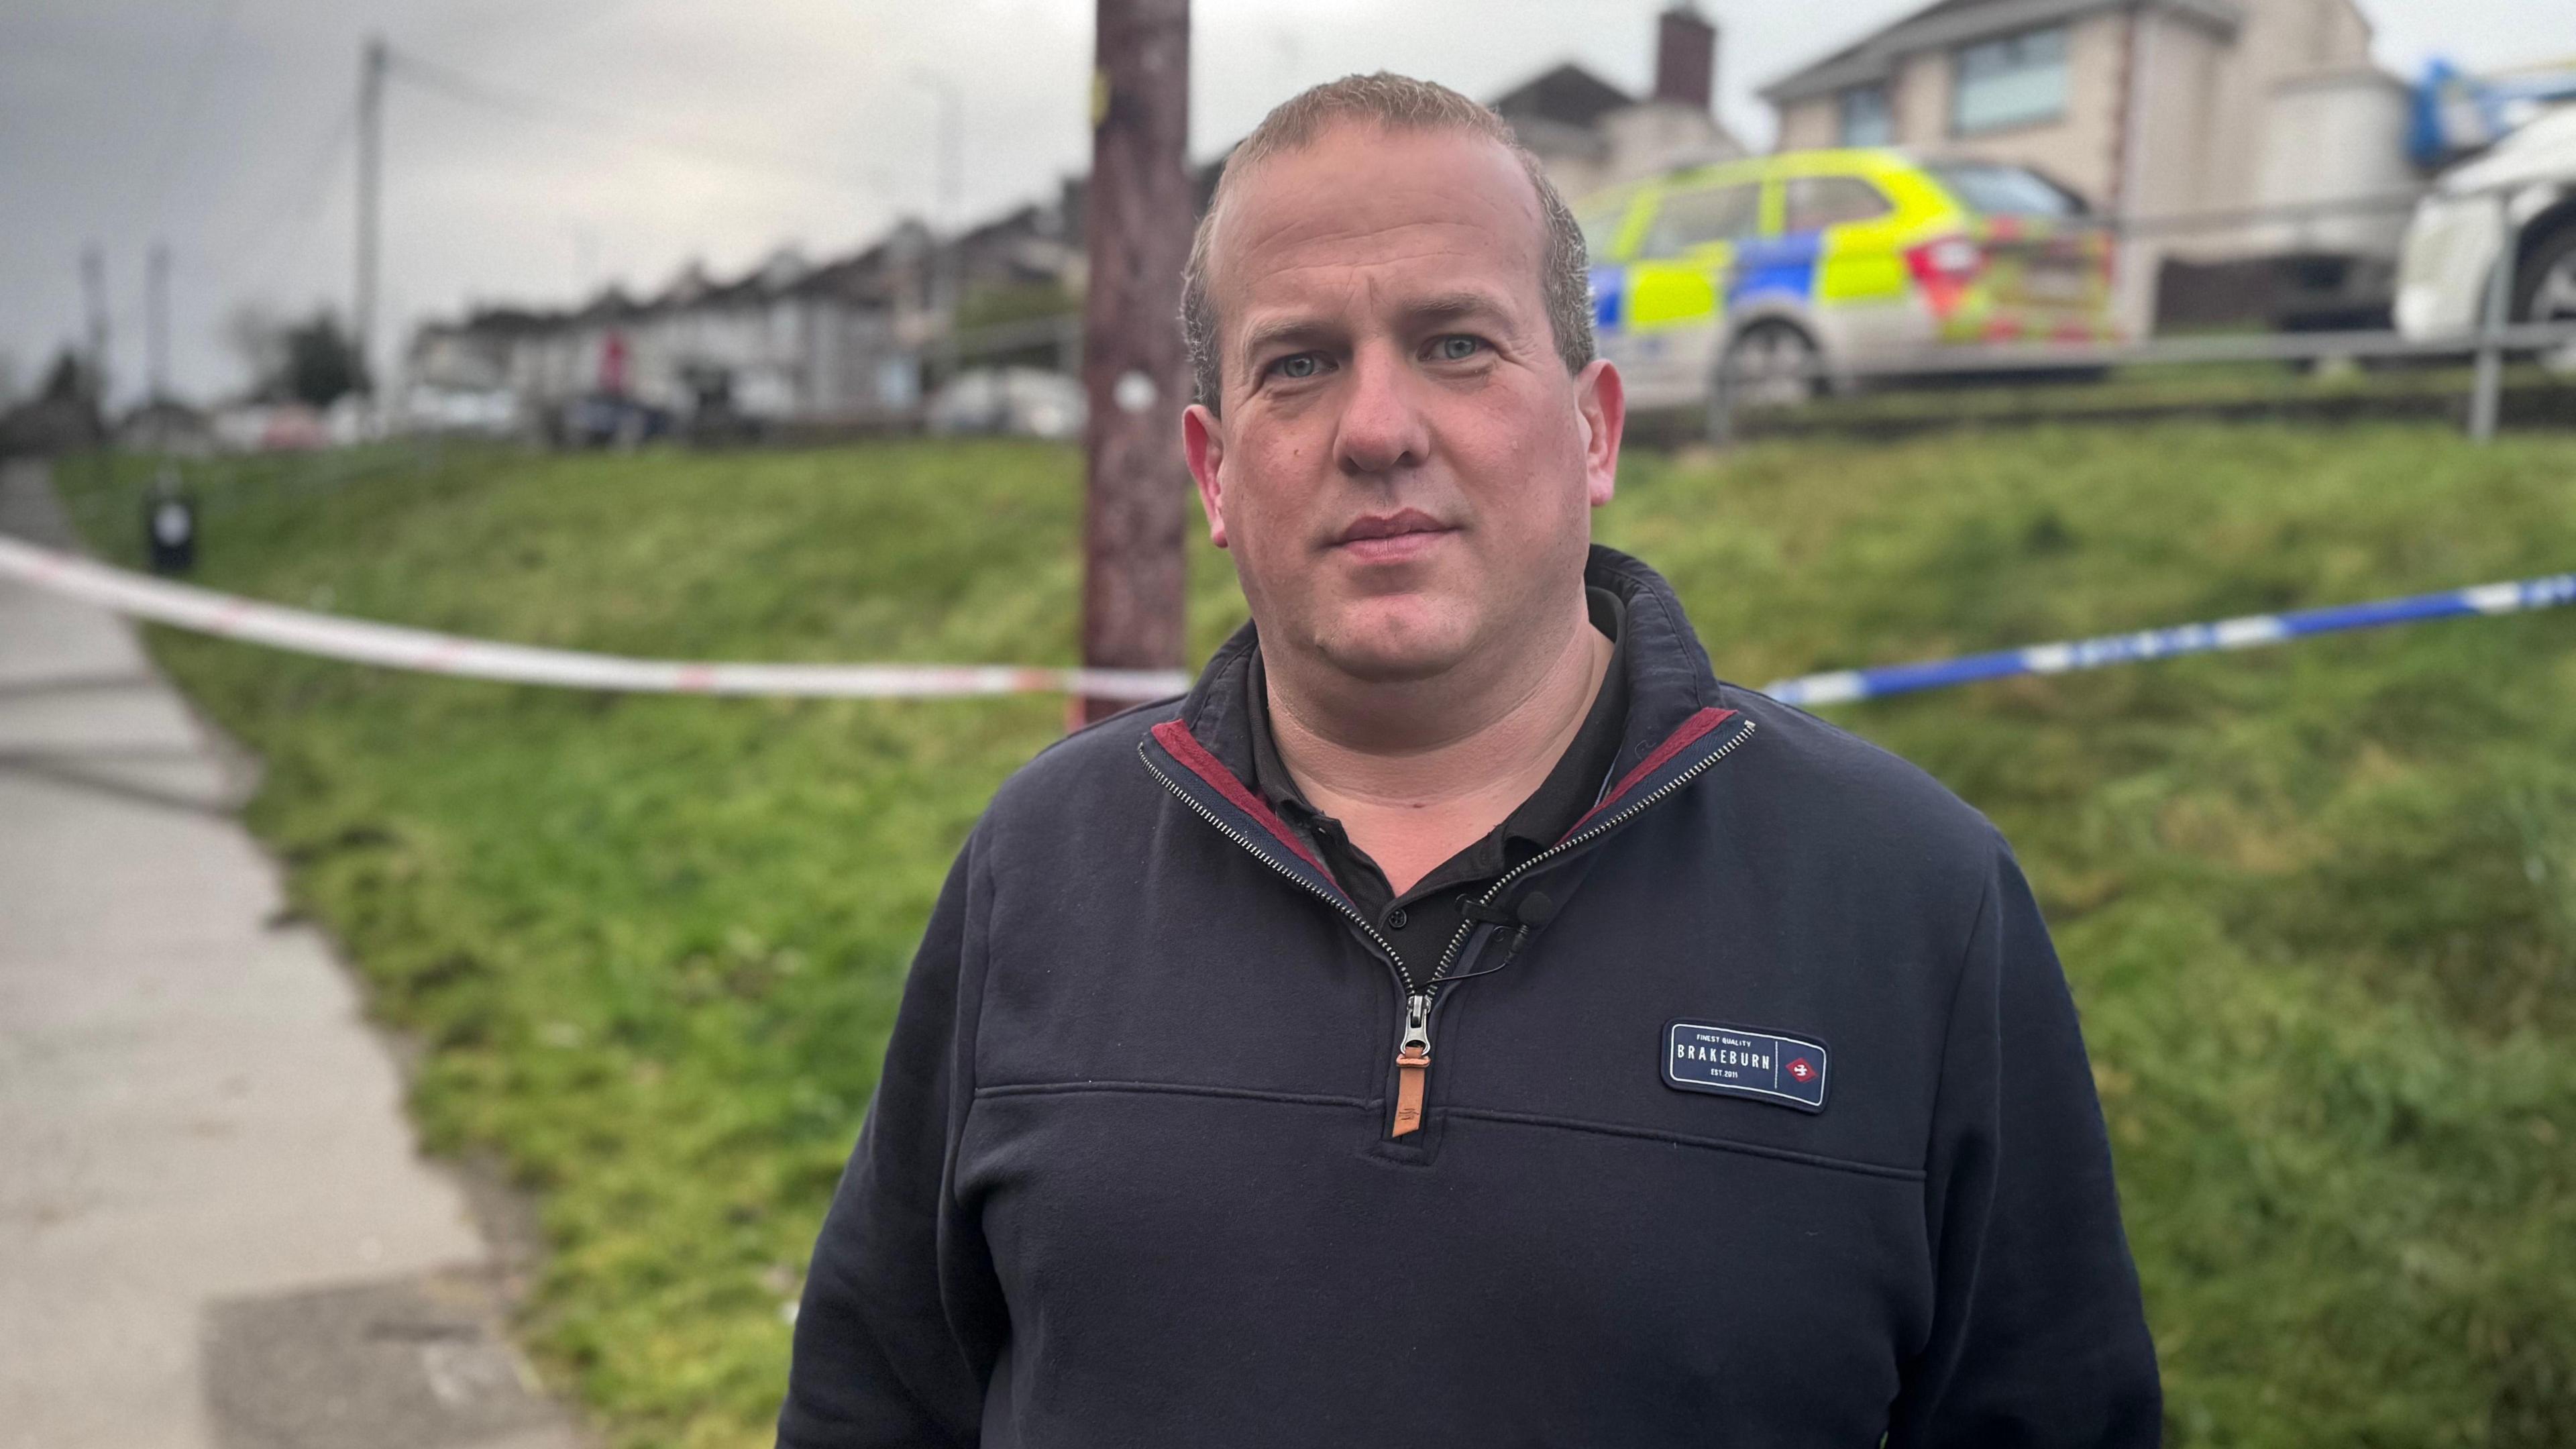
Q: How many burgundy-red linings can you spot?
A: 2